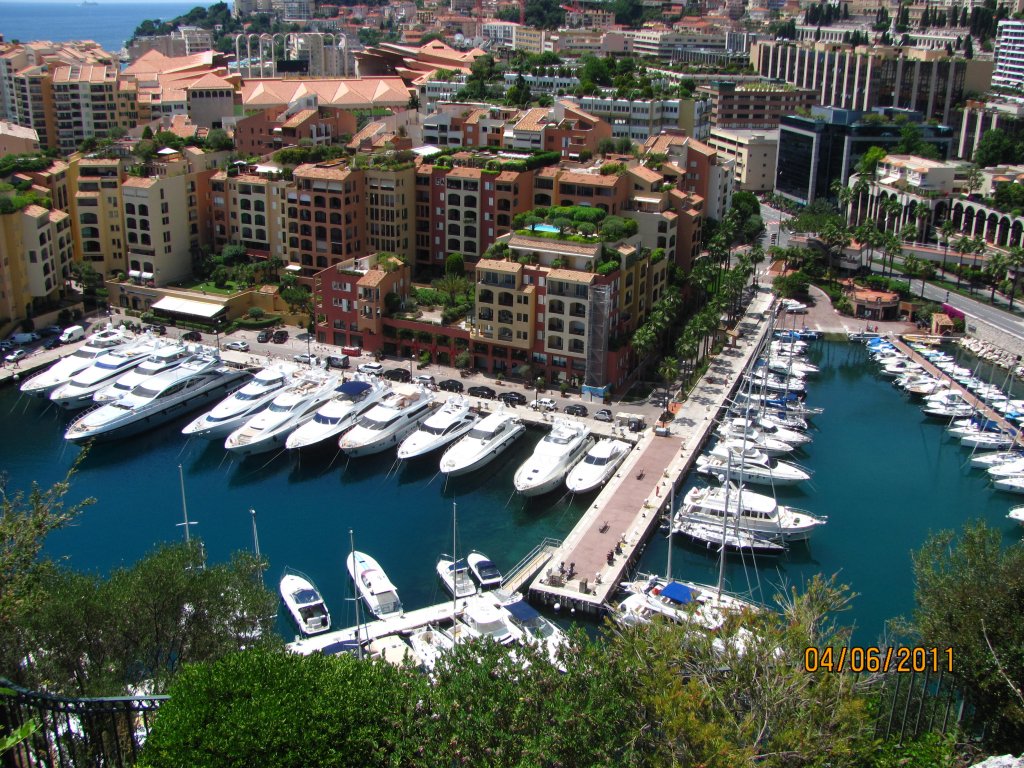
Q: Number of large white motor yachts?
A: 12